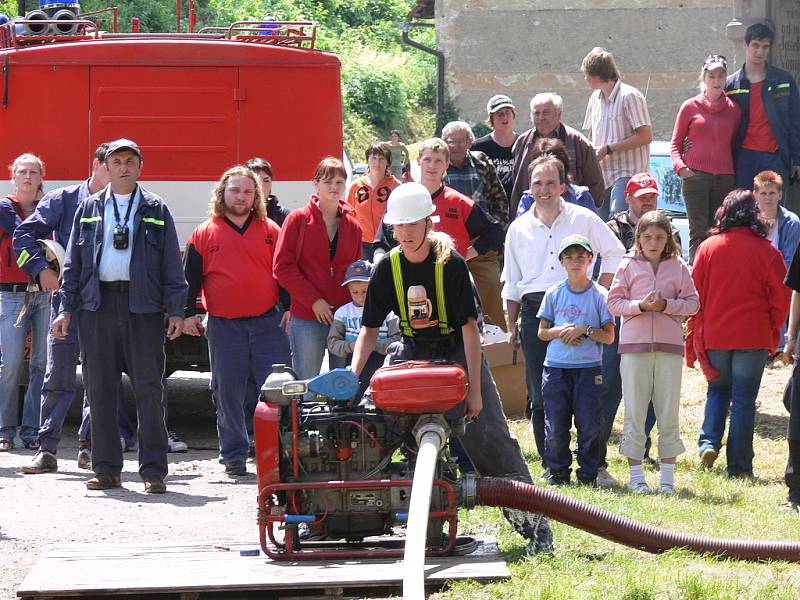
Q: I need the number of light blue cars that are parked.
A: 1